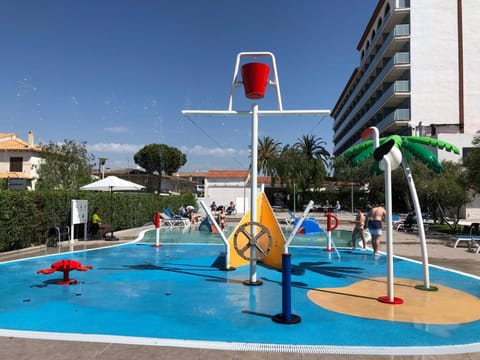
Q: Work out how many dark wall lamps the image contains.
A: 0